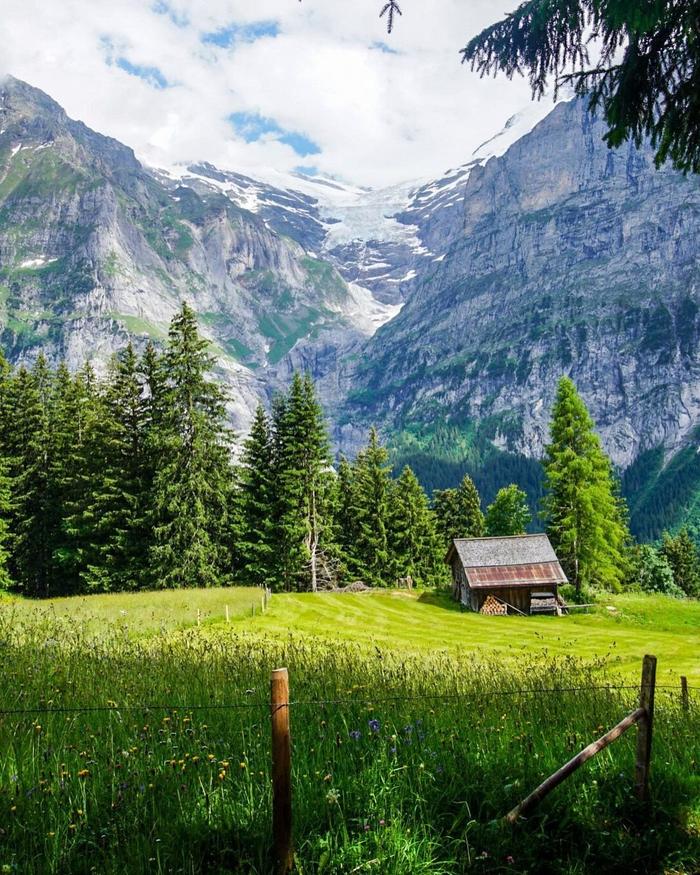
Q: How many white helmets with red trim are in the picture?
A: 0